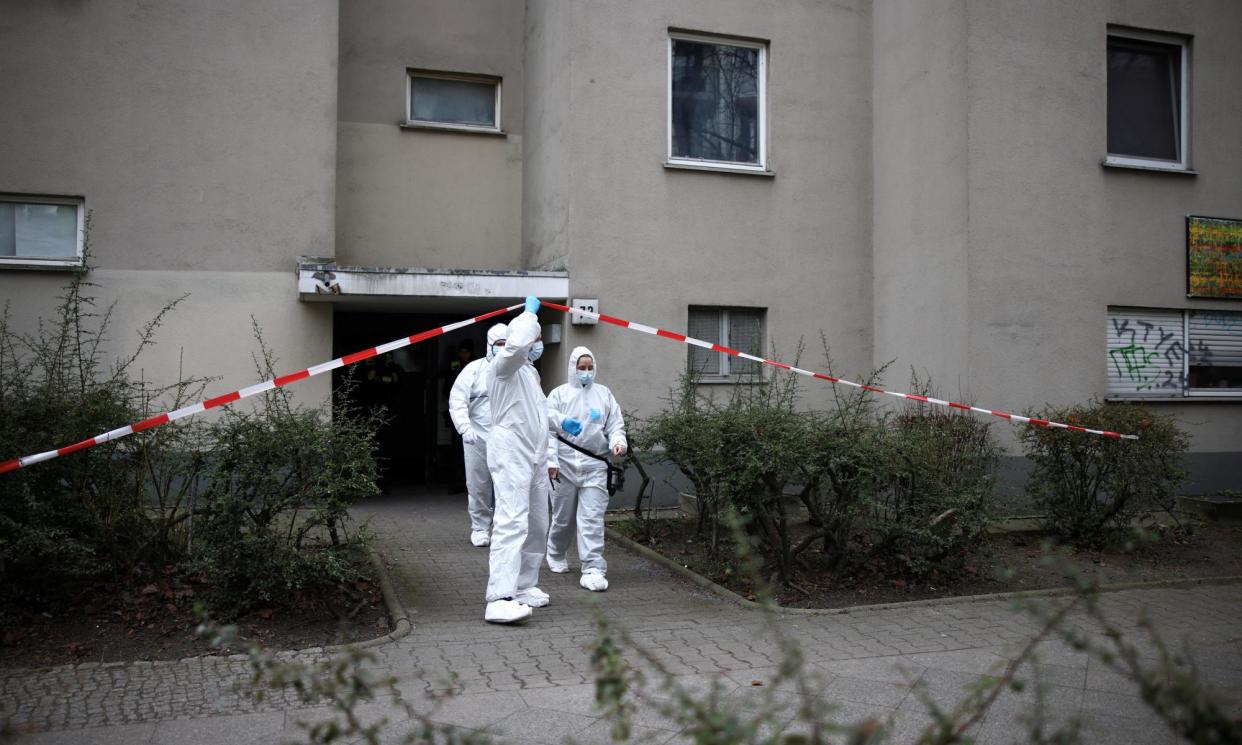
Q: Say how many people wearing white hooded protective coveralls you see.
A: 3